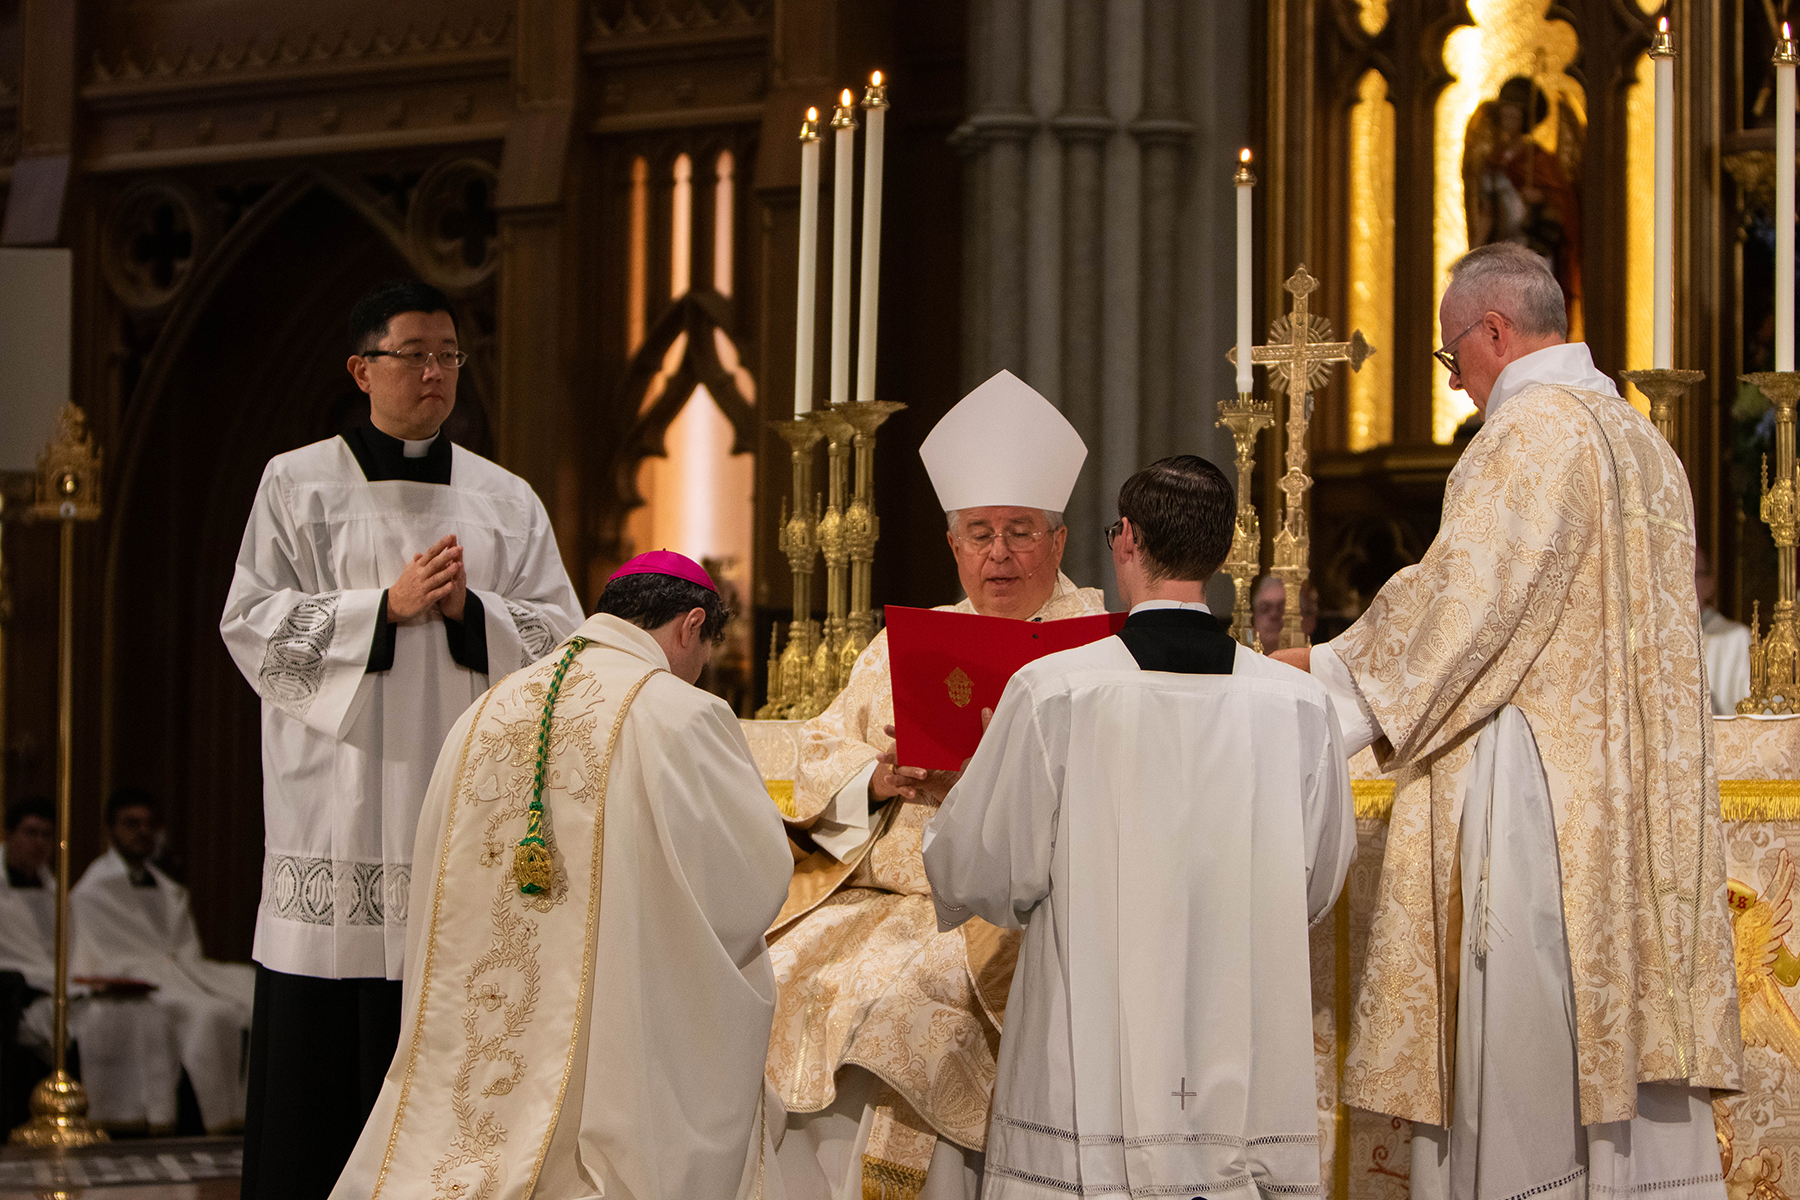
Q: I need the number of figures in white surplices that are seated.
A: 2